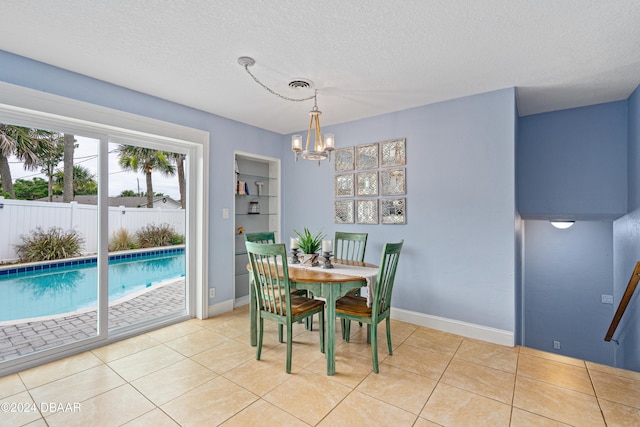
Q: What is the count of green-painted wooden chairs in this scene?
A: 4